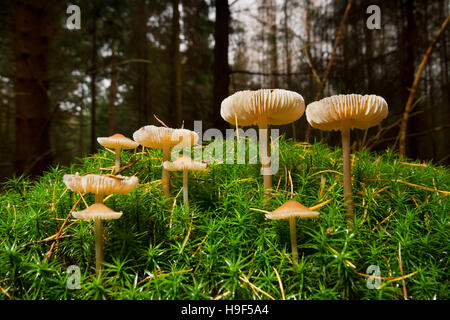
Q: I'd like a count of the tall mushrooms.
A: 2